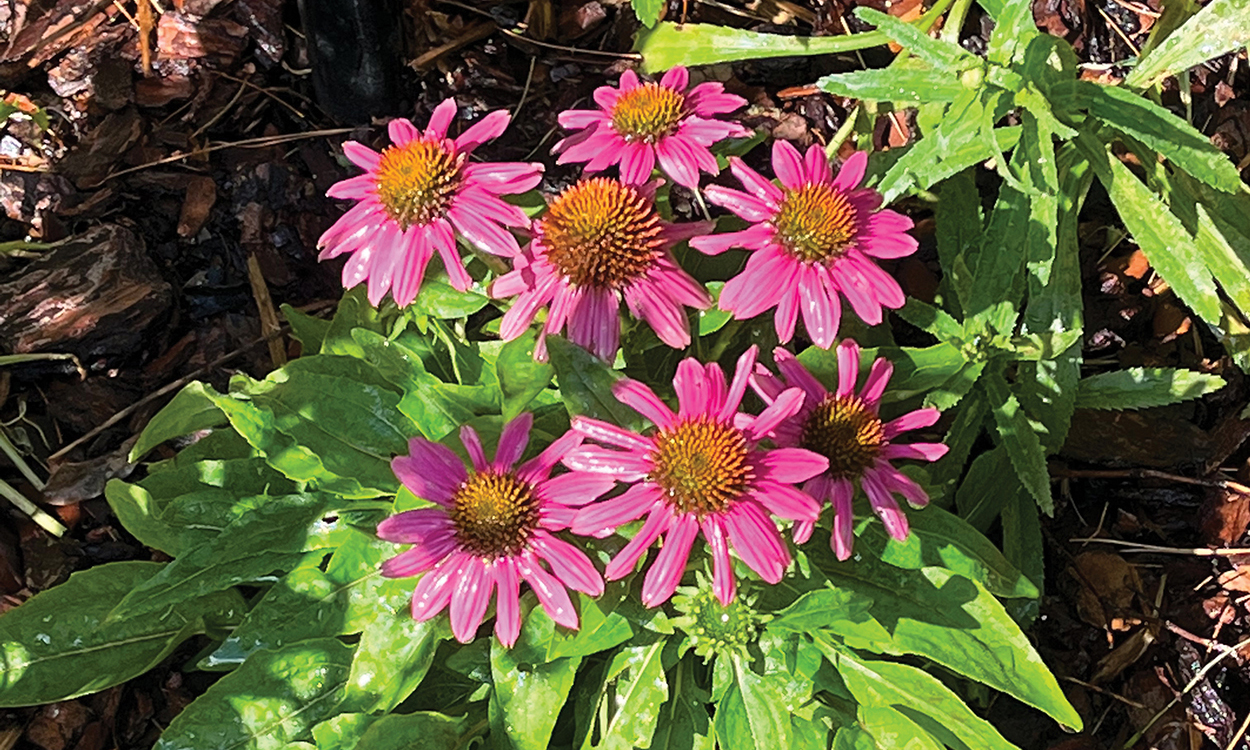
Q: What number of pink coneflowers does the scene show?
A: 7